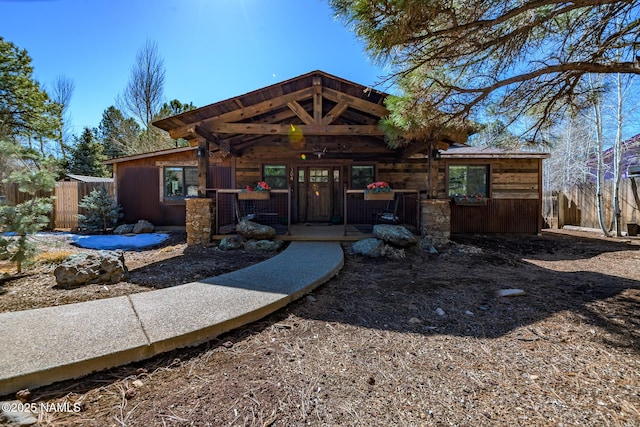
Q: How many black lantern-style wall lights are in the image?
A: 2